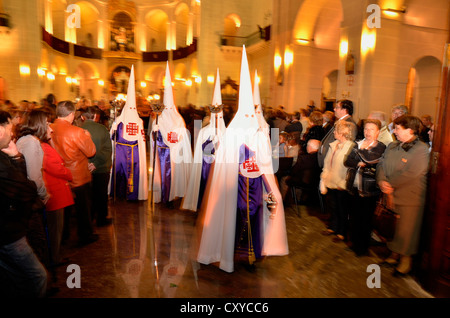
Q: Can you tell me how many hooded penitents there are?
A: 5